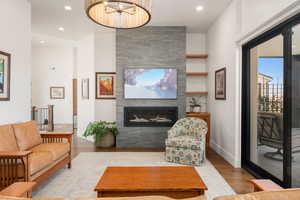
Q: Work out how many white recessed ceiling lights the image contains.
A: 4